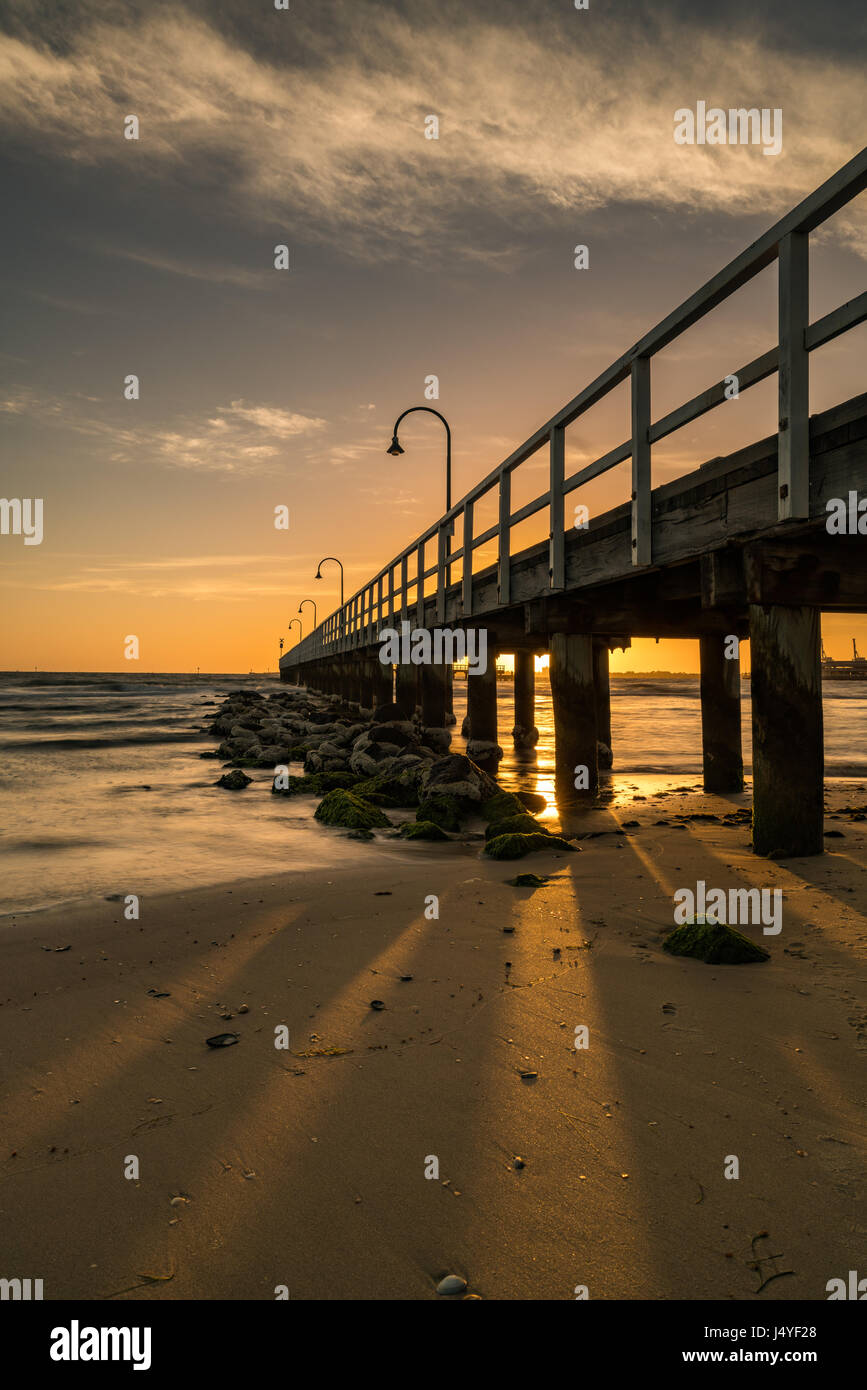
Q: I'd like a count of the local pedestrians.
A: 0